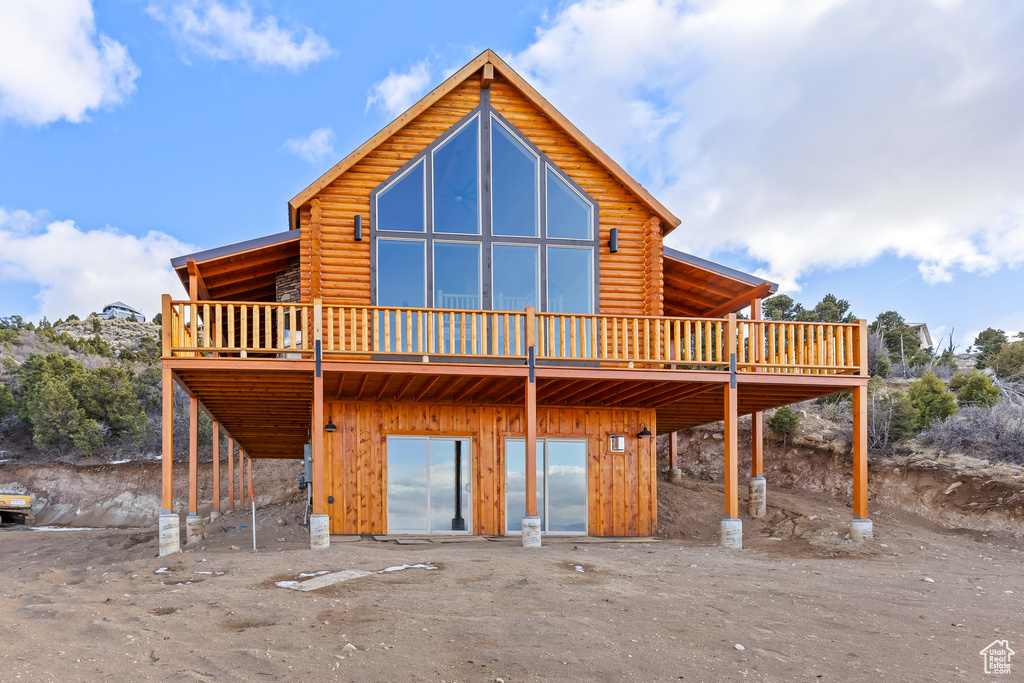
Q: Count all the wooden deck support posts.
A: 12